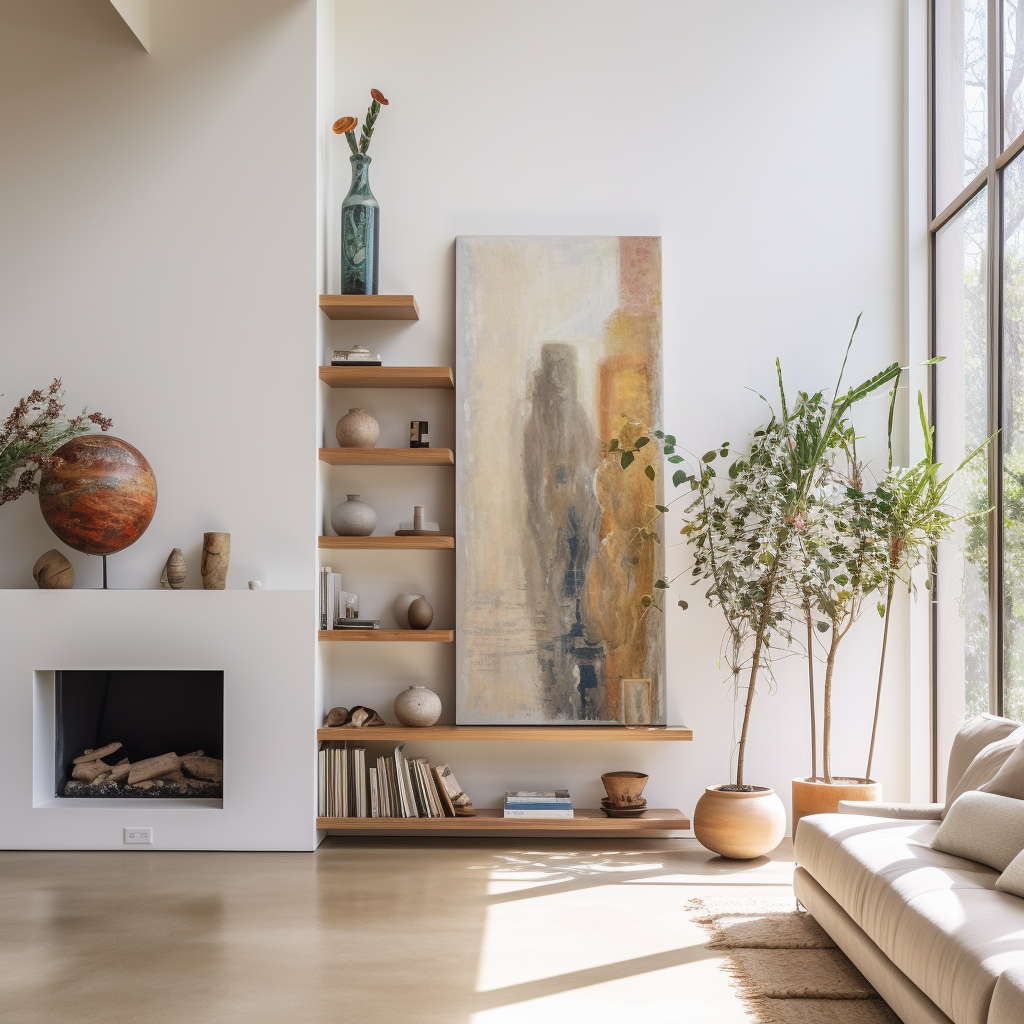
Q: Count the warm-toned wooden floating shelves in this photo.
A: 7